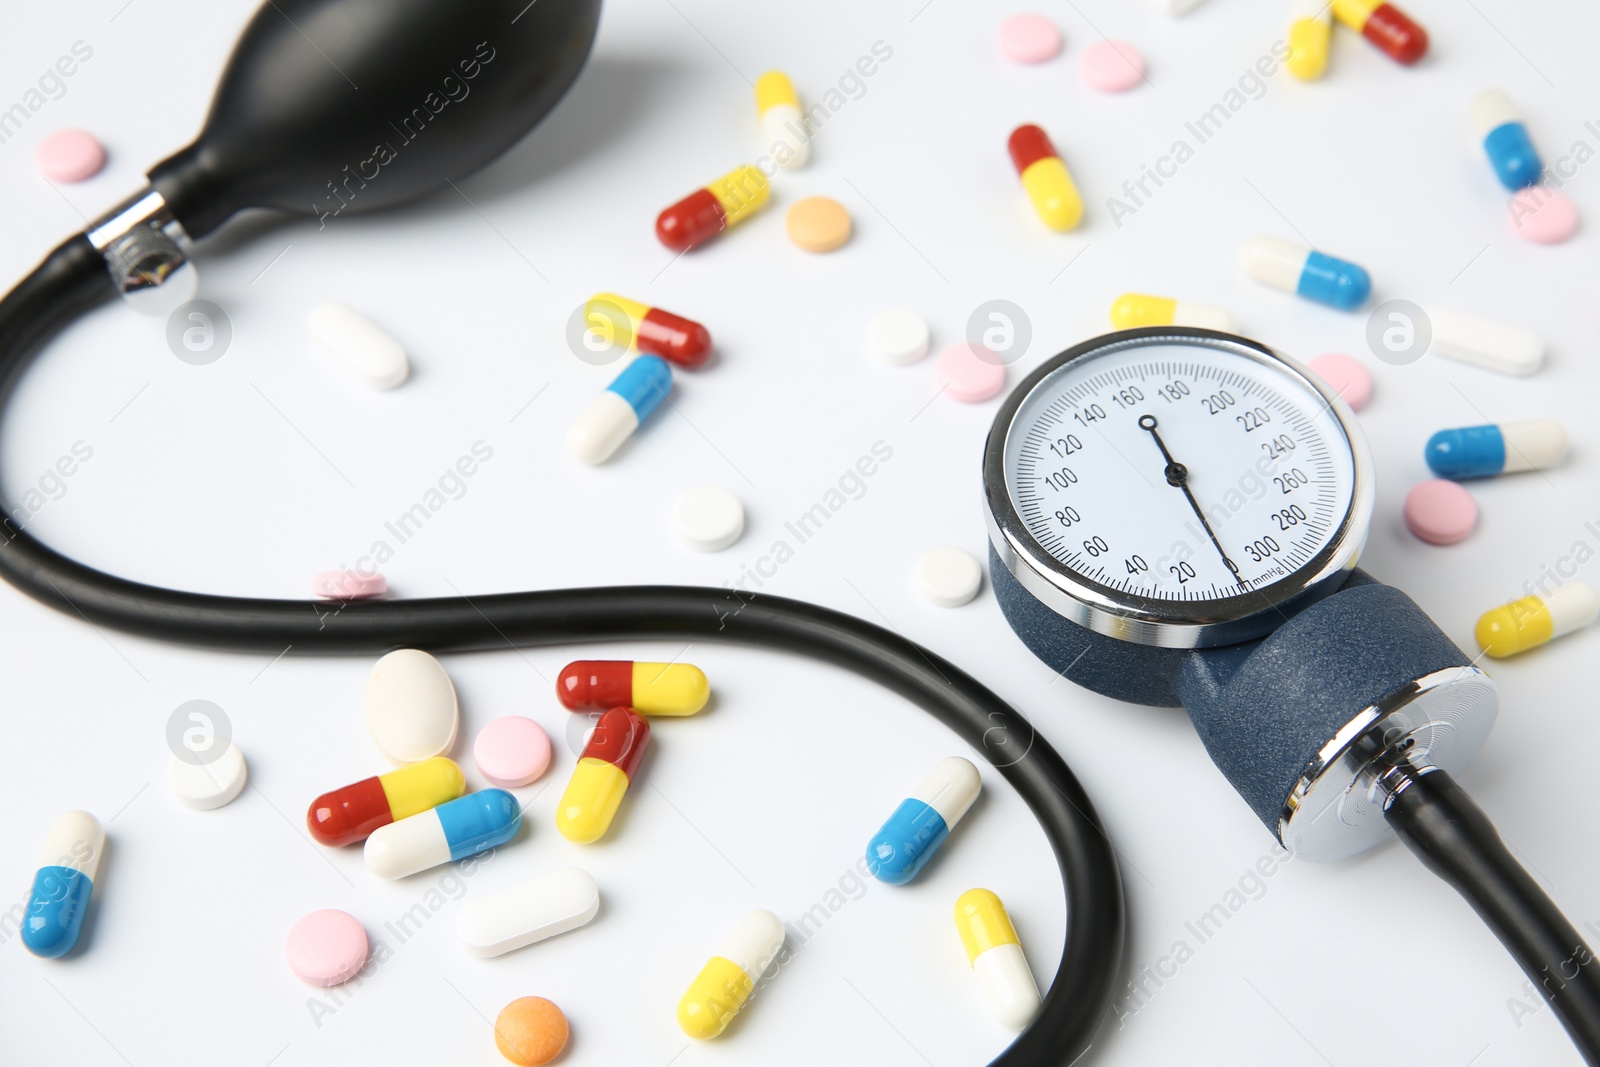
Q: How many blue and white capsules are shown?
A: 7